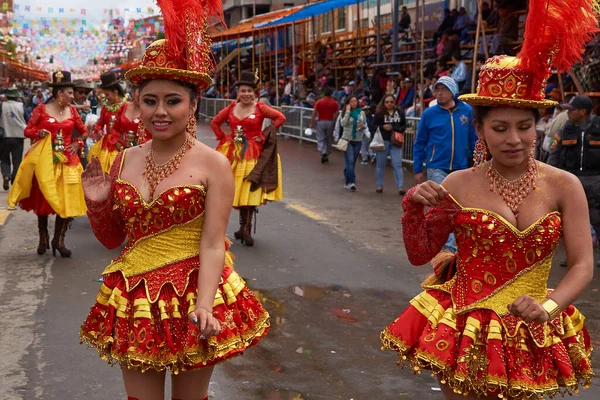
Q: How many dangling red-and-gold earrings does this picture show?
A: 4